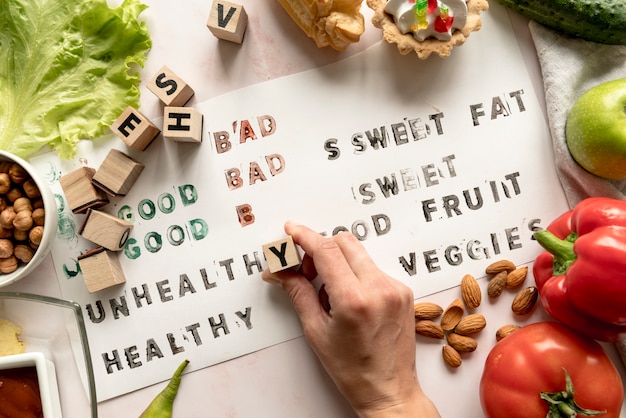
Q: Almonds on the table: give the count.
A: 12